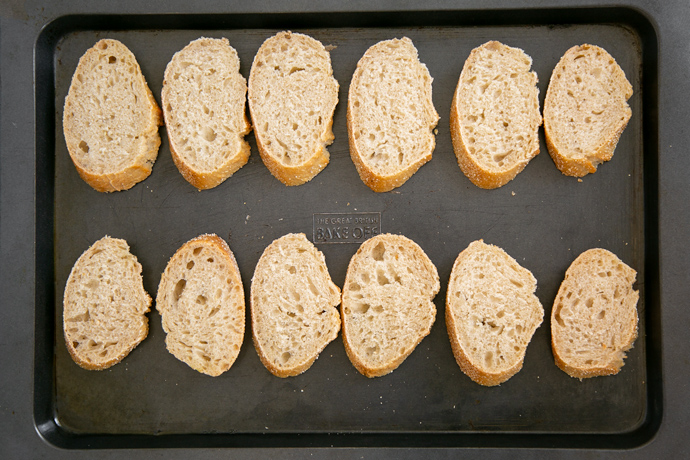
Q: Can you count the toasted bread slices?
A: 12